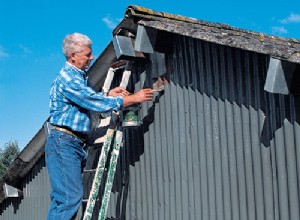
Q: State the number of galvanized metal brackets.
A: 4